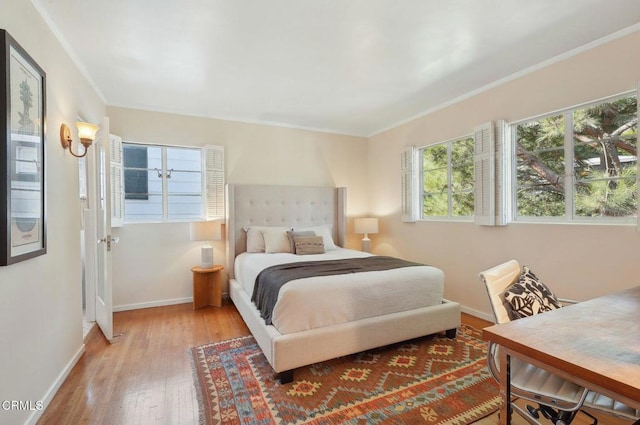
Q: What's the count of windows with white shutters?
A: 3